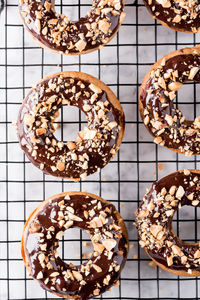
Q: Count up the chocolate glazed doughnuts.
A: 6